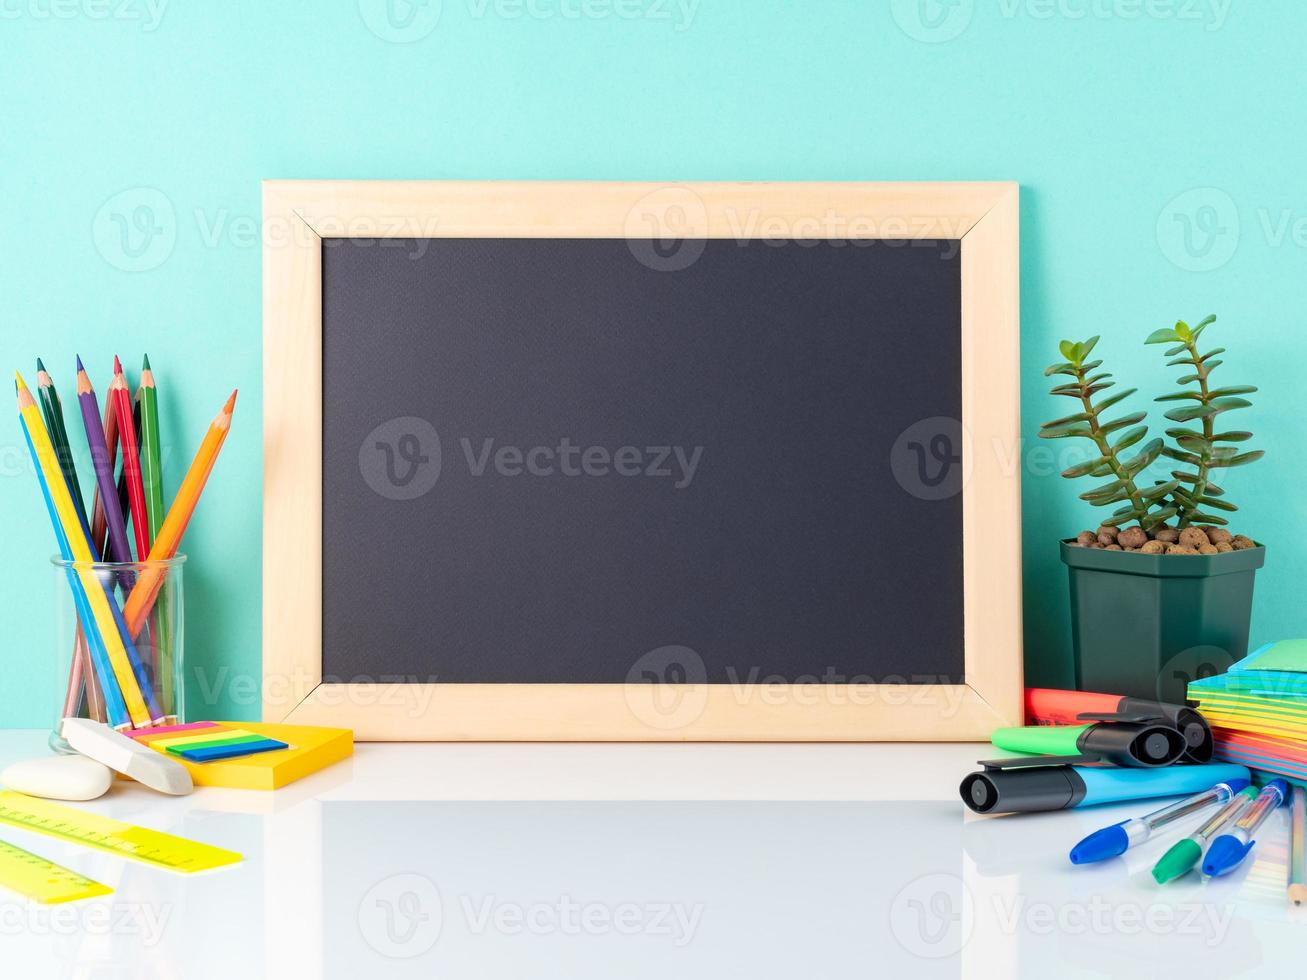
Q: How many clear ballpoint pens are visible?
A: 3